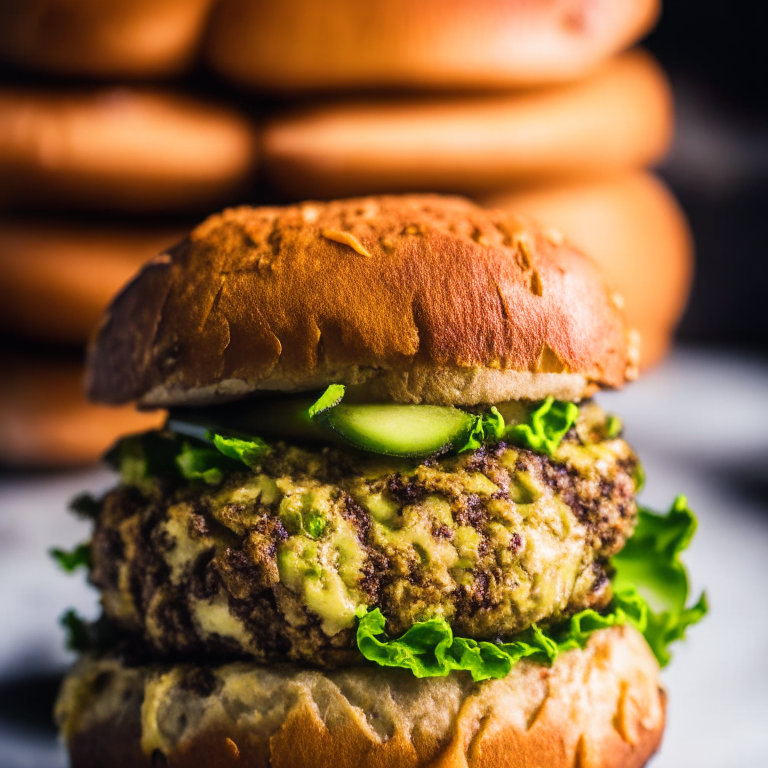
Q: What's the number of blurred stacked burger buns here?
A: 7